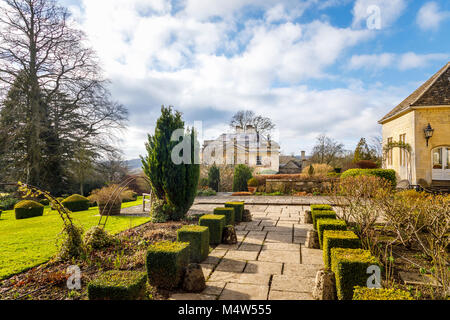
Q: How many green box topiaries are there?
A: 12